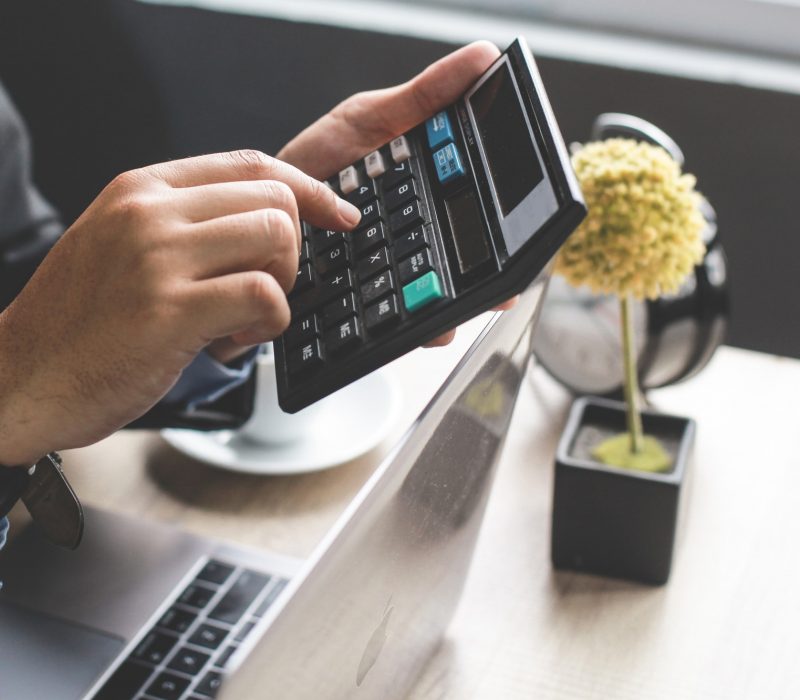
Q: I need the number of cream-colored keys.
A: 3